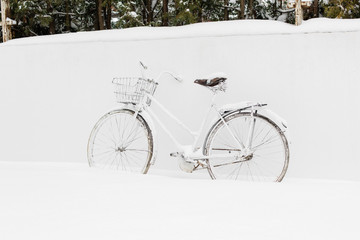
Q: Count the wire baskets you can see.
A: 1